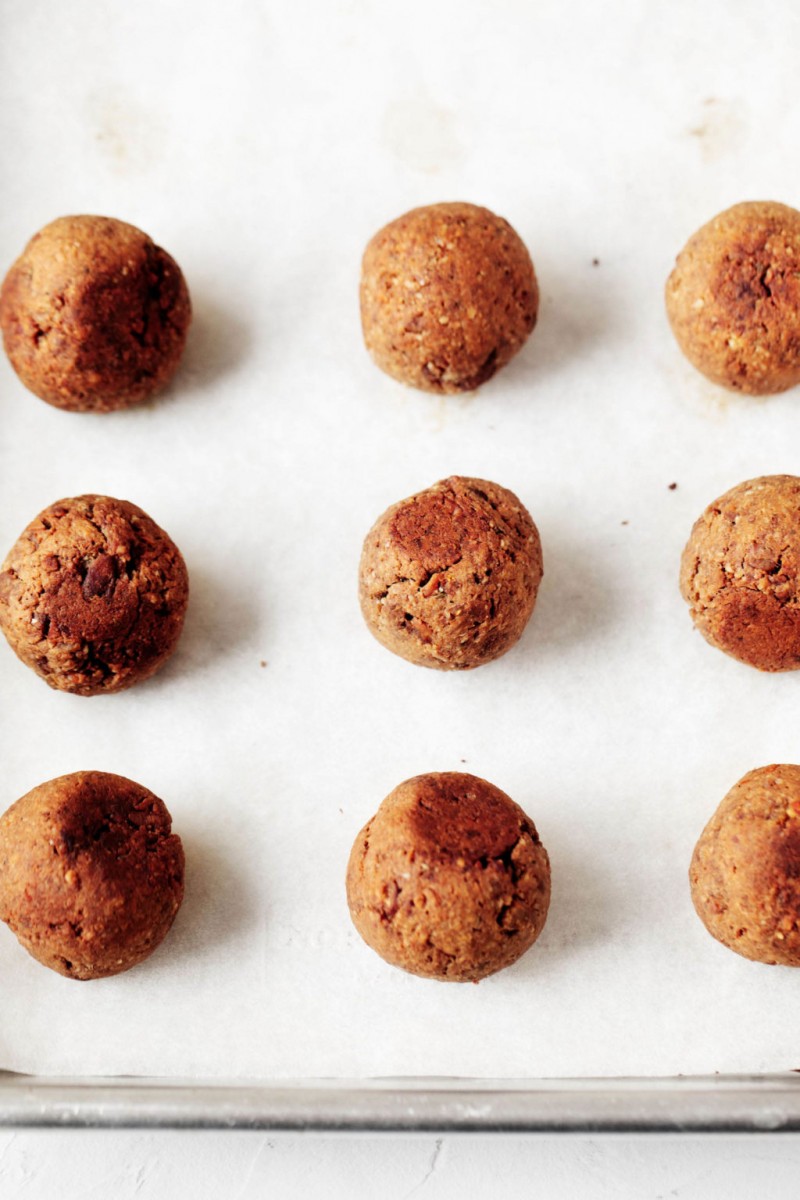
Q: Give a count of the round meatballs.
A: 9